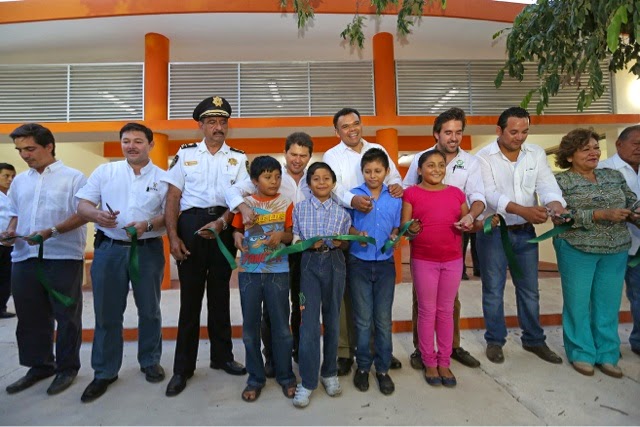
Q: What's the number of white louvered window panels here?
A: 8